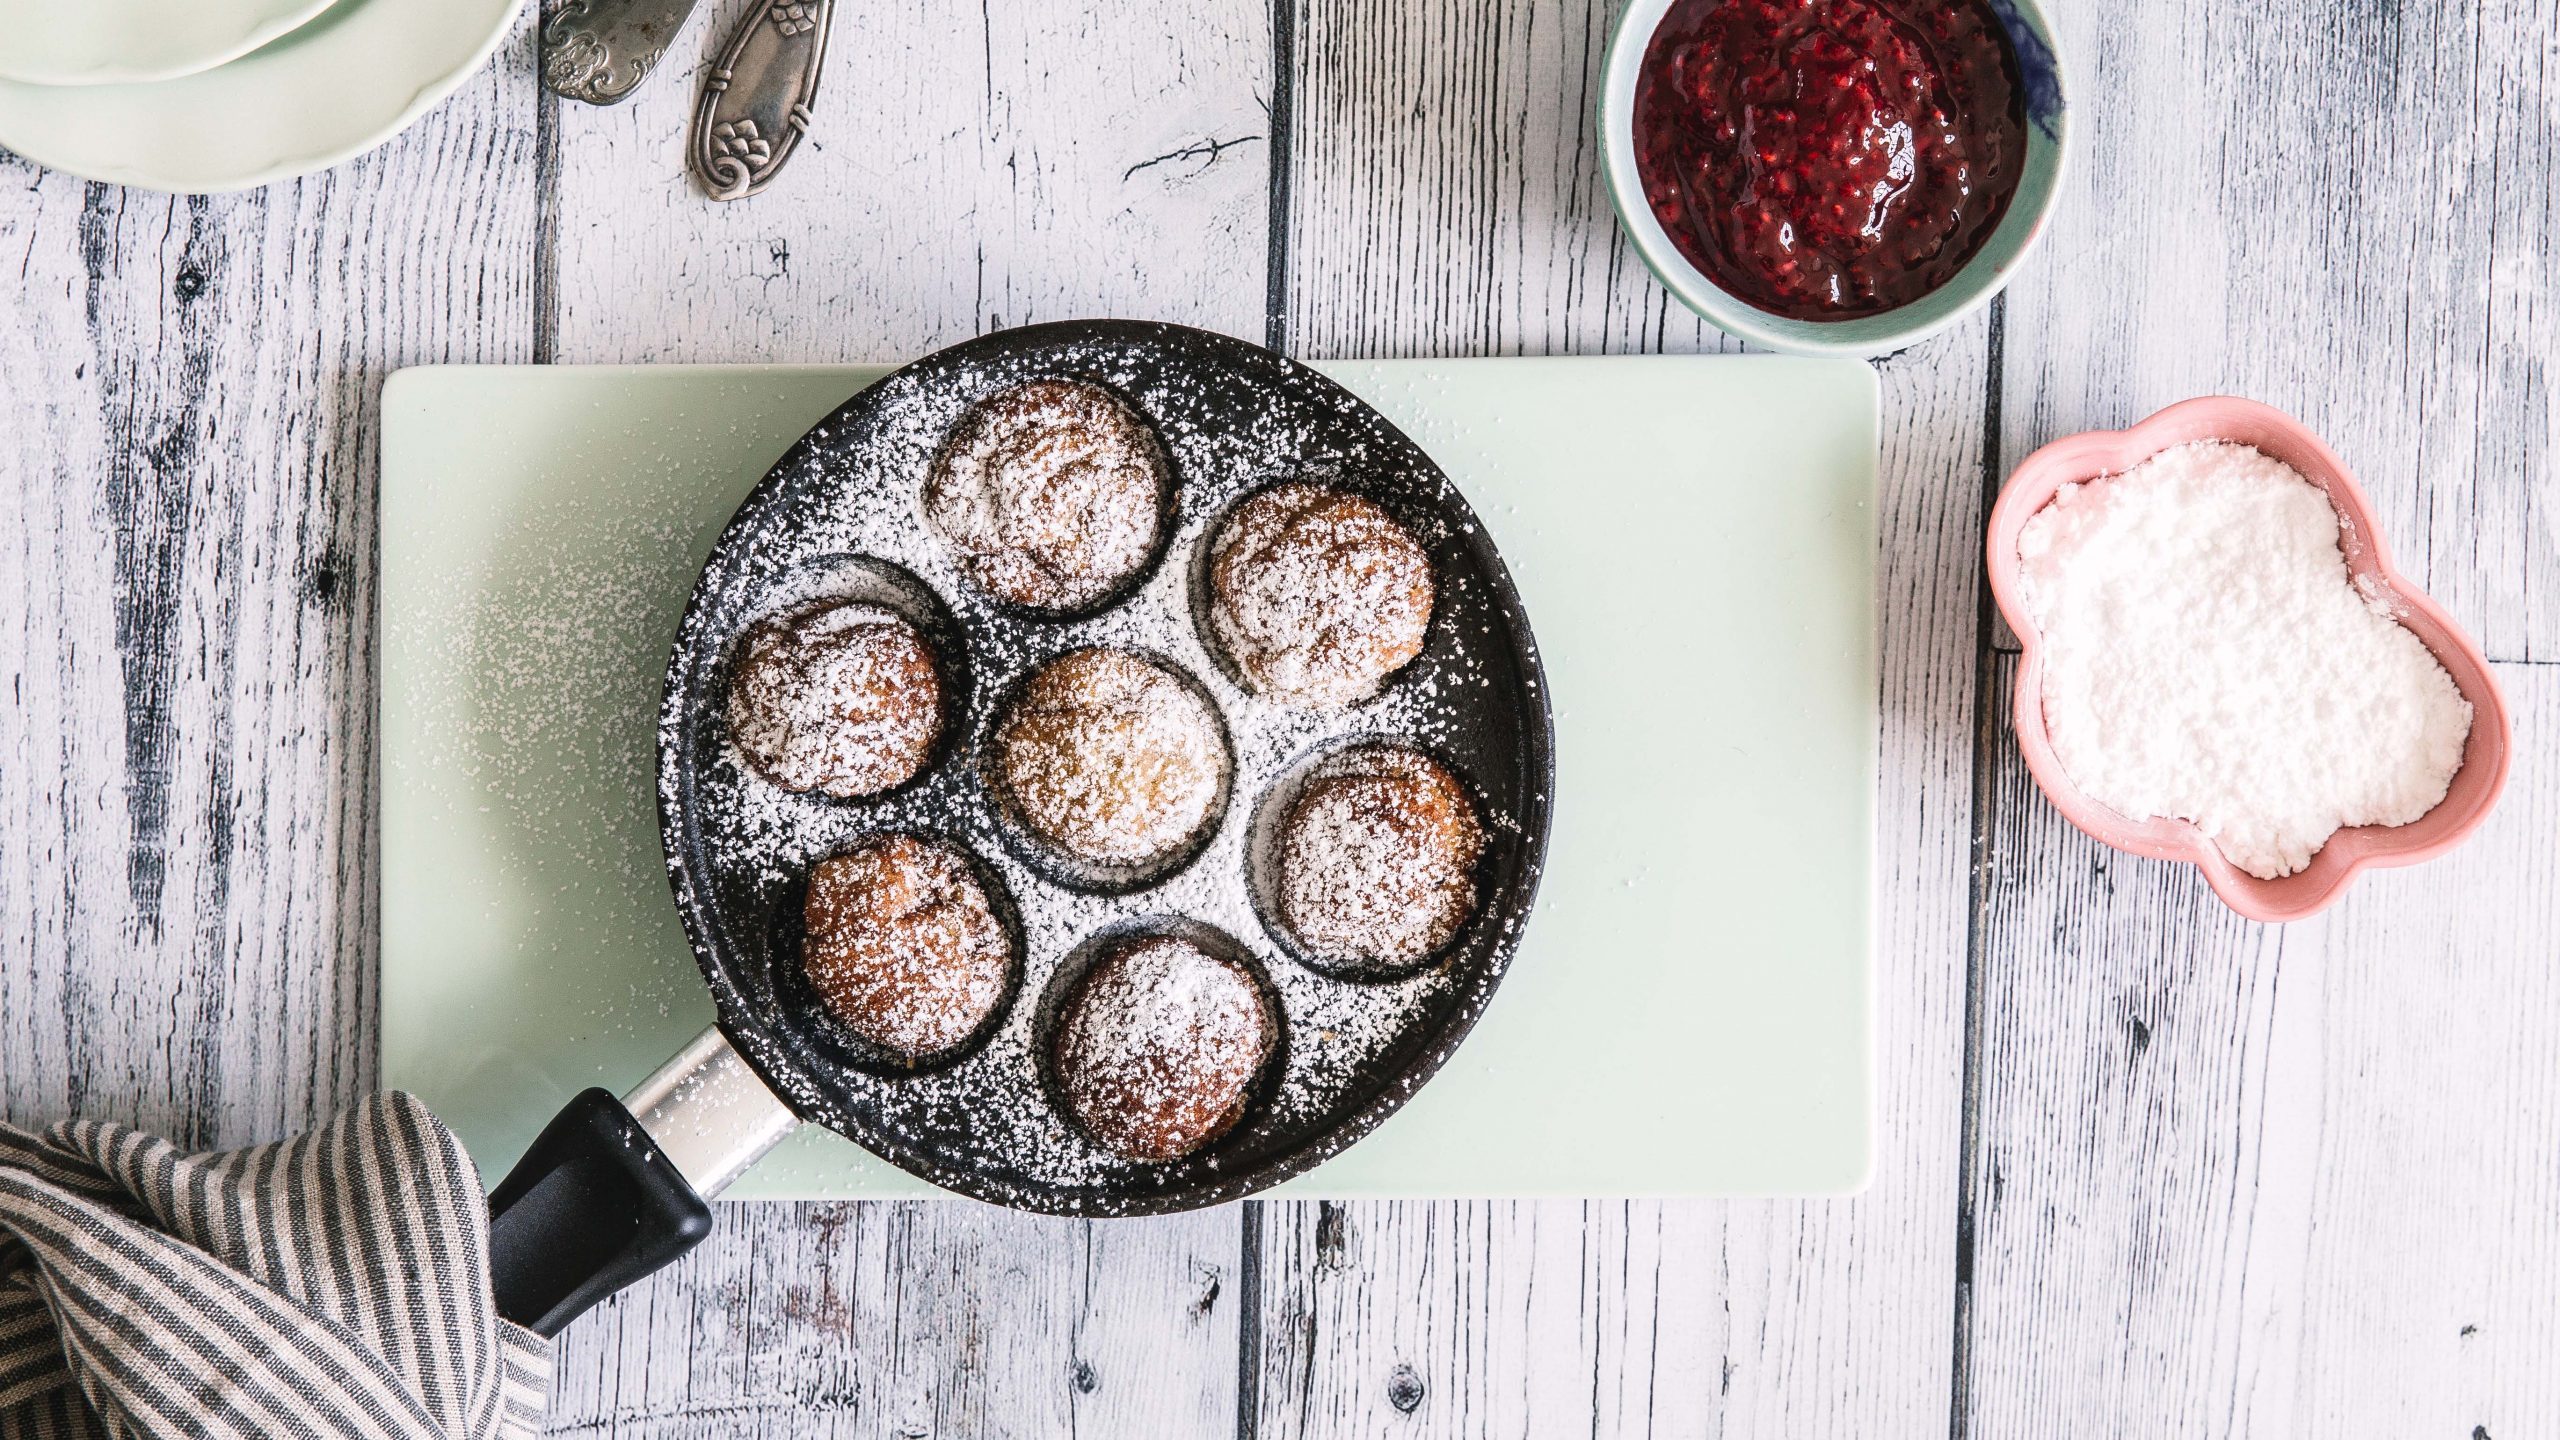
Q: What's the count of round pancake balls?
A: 7